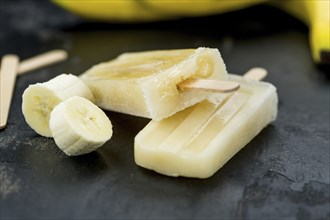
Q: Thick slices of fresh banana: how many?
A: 2